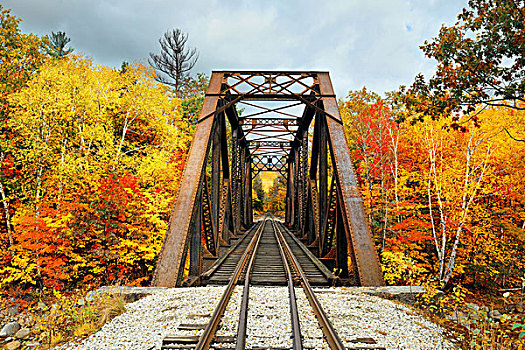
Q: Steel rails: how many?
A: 4